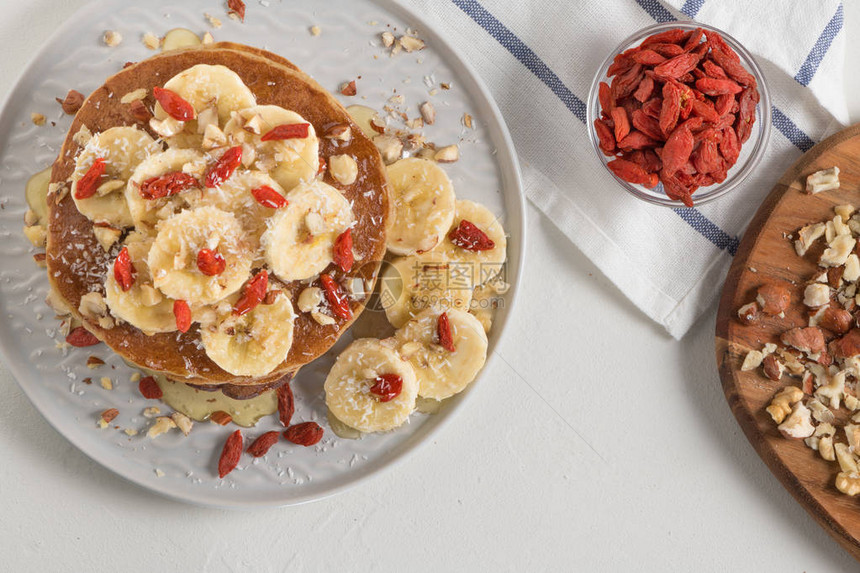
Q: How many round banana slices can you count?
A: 14